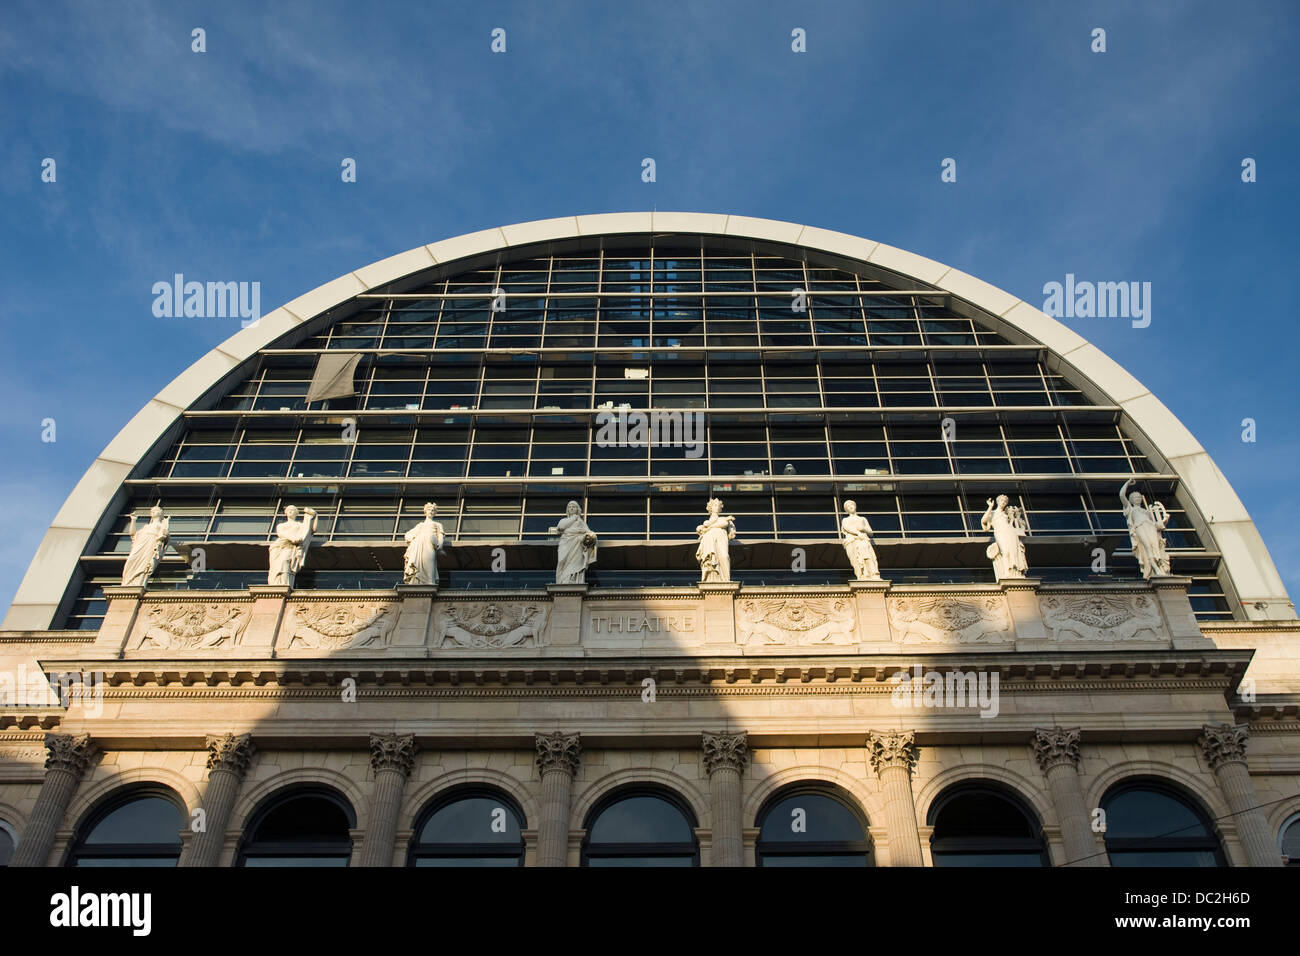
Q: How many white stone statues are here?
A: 8